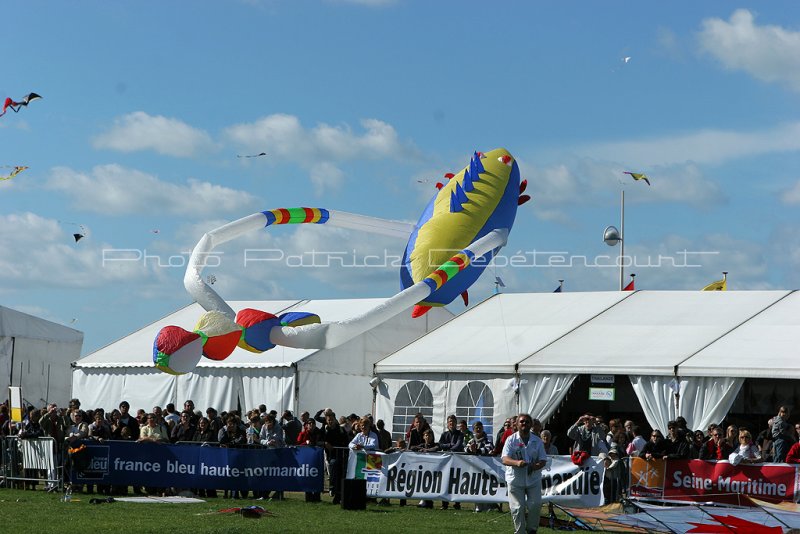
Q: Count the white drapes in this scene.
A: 3